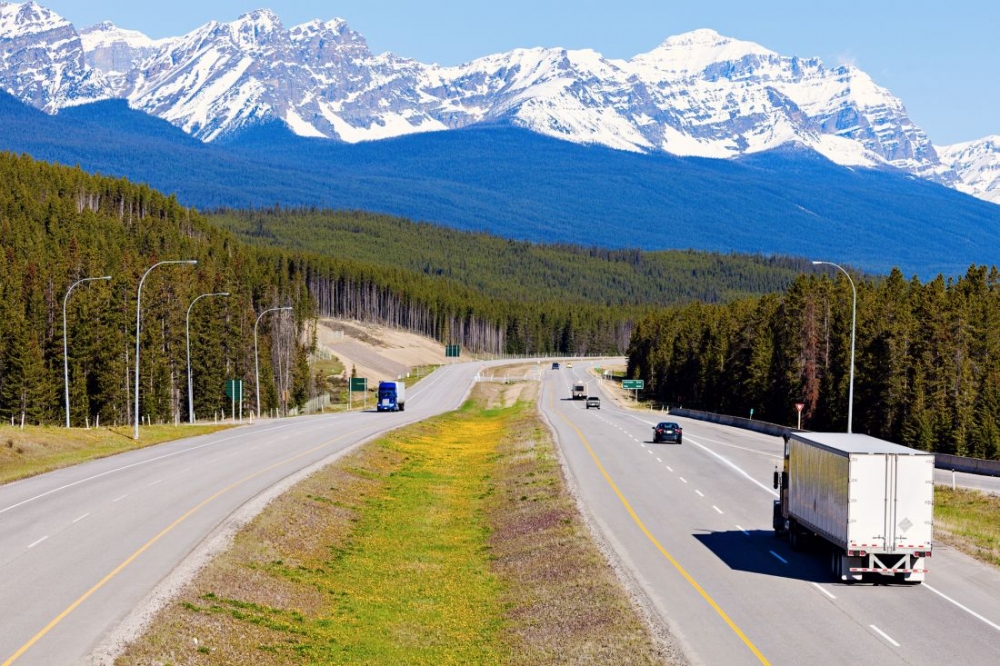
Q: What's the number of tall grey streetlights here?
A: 5